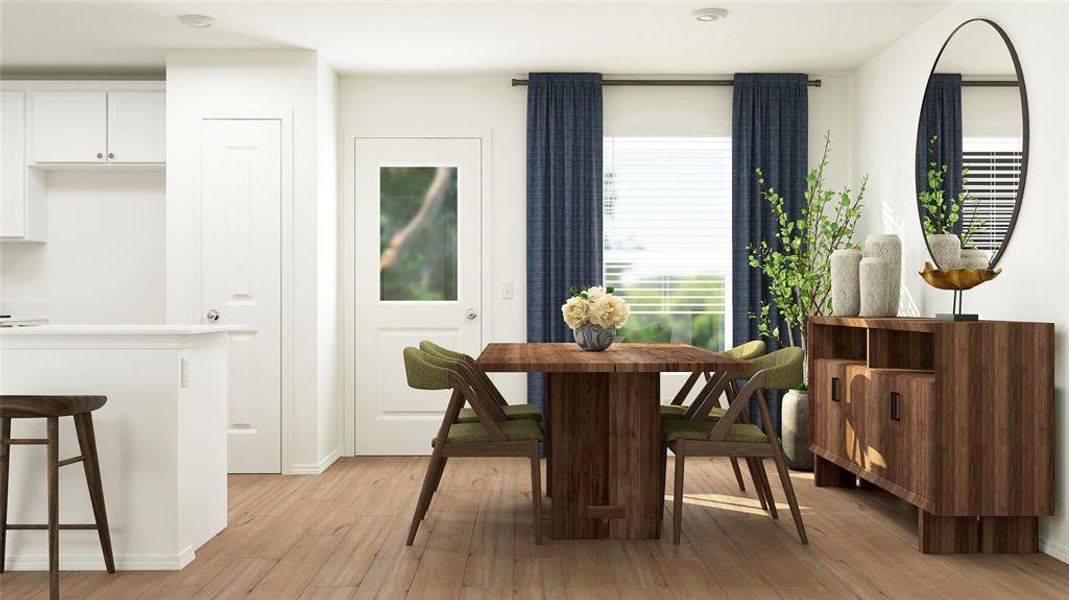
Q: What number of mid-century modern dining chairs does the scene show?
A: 4